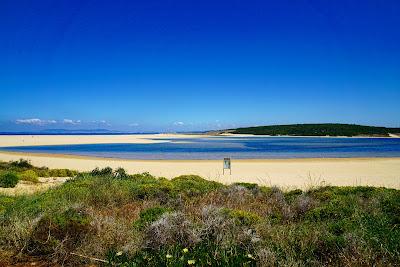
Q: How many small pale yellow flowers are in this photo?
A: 5